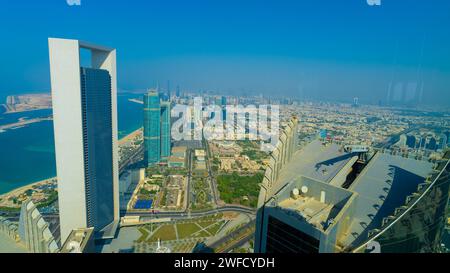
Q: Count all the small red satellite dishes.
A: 0